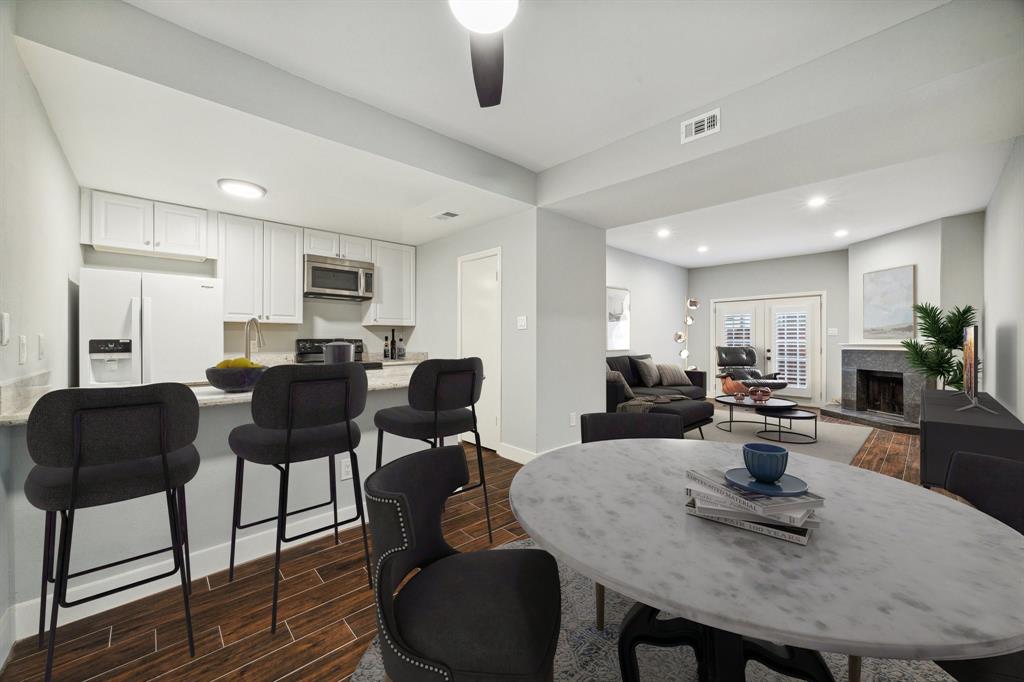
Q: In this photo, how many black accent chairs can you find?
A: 1